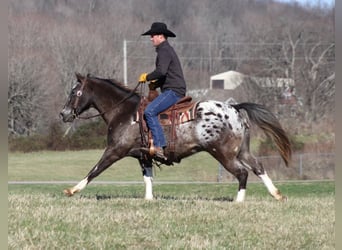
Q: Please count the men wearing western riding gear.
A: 1